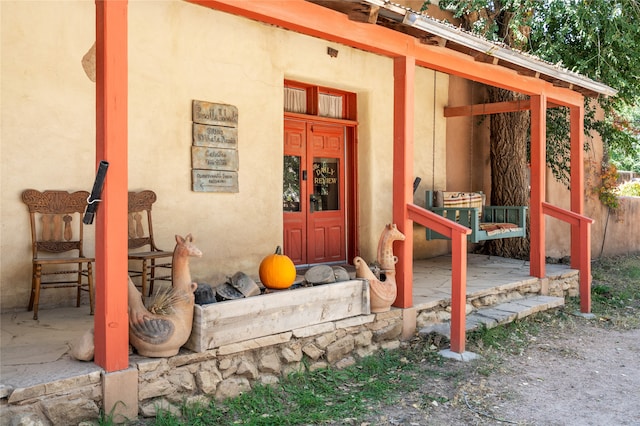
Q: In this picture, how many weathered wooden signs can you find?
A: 4